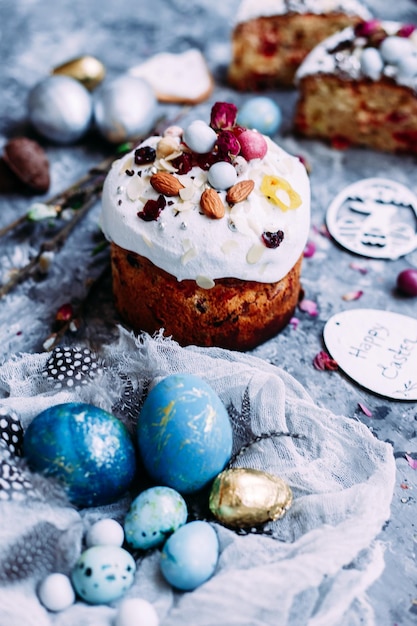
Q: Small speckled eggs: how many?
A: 2